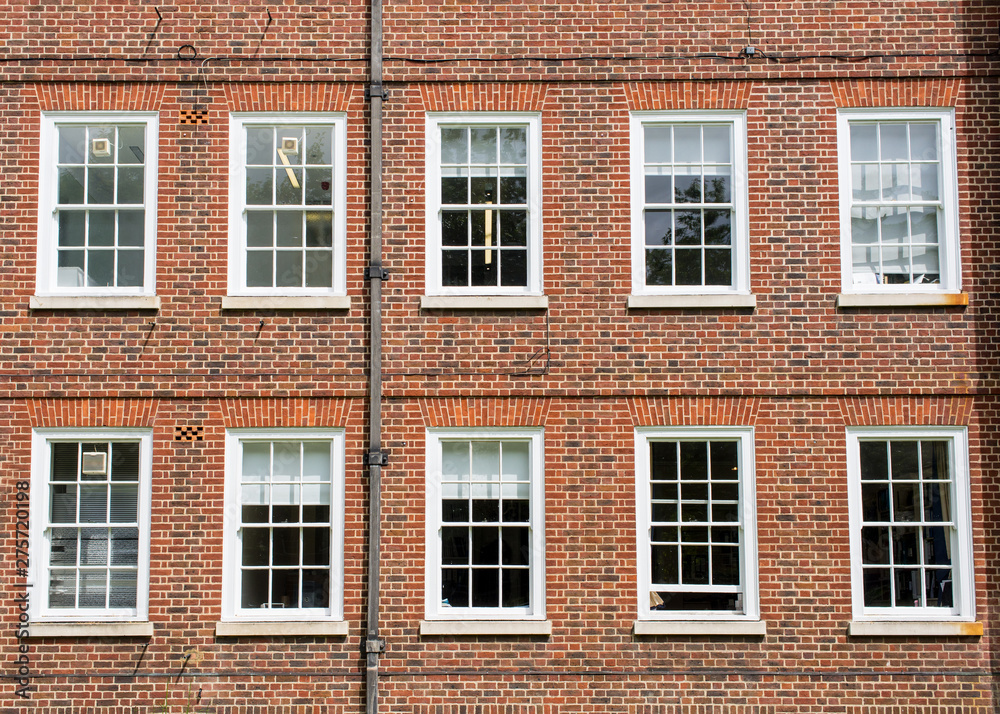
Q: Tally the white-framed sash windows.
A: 10